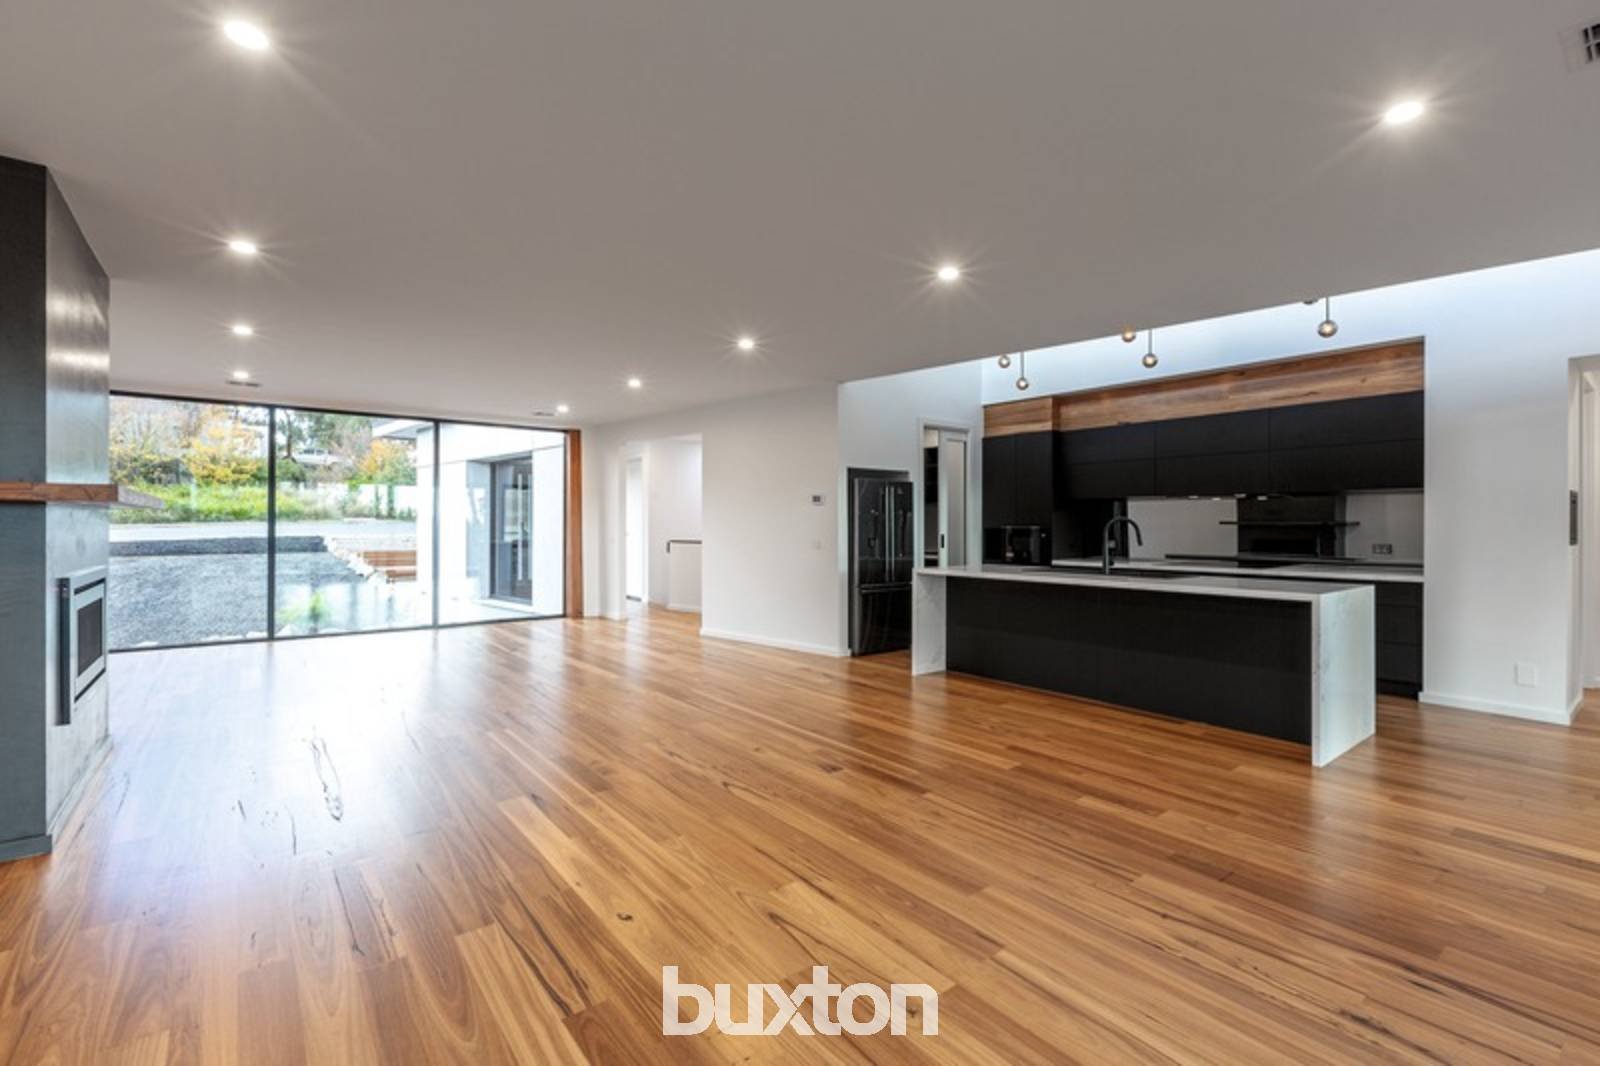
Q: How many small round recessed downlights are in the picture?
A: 9